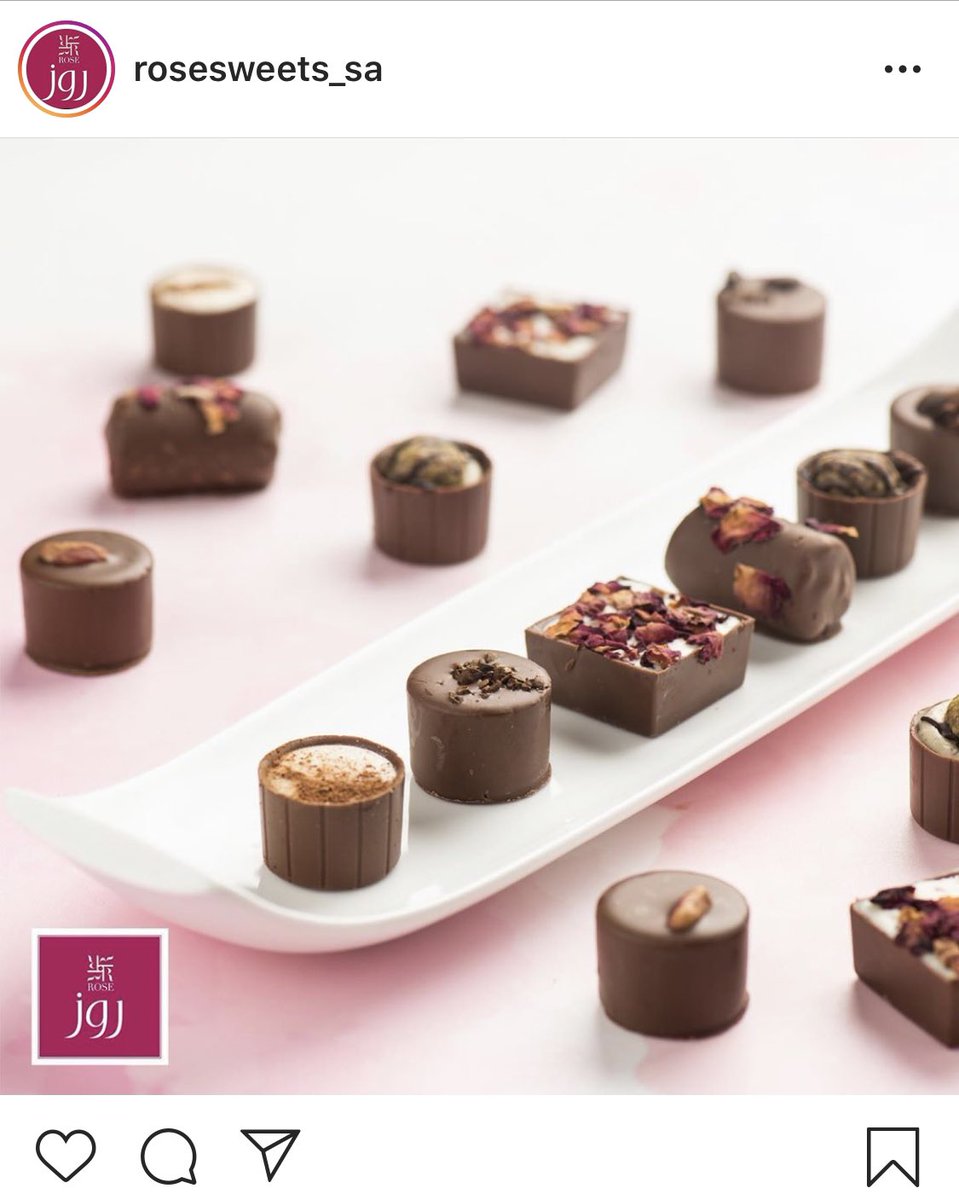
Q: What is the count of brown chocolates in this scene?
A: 15